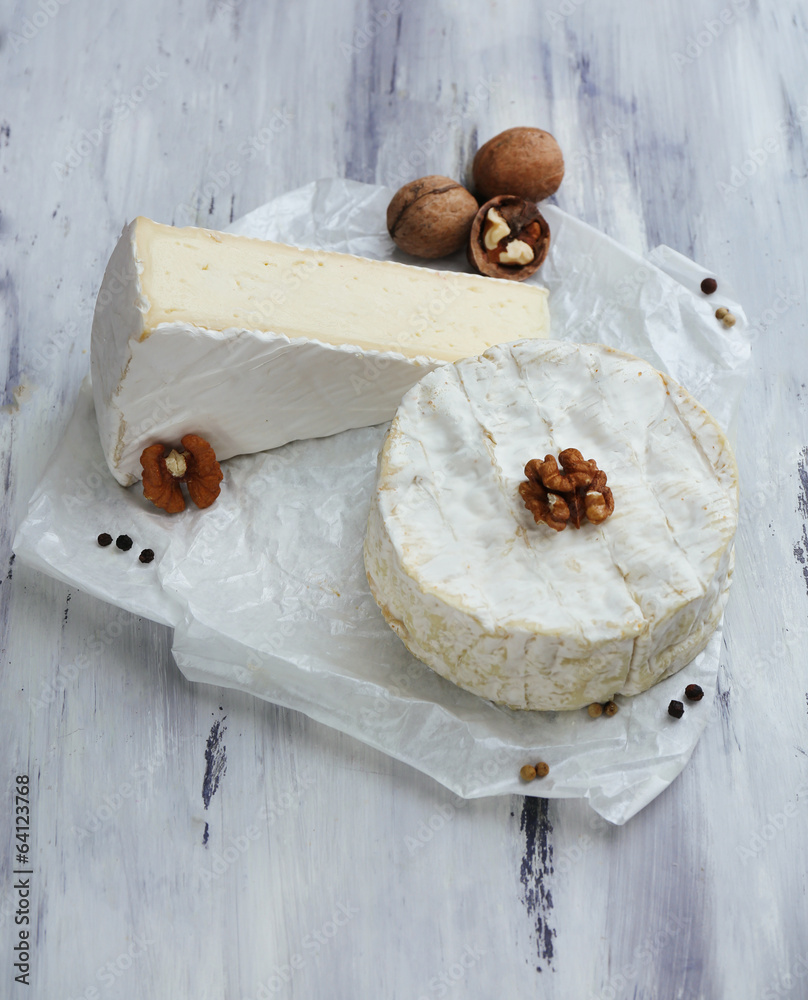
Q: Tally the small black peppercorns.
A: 6